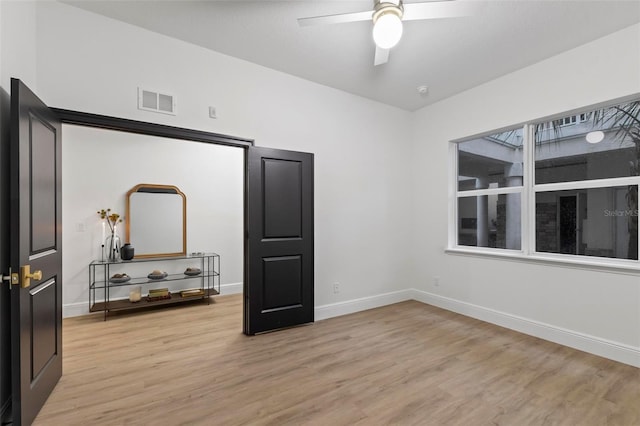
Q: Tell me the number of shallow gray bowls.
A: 3